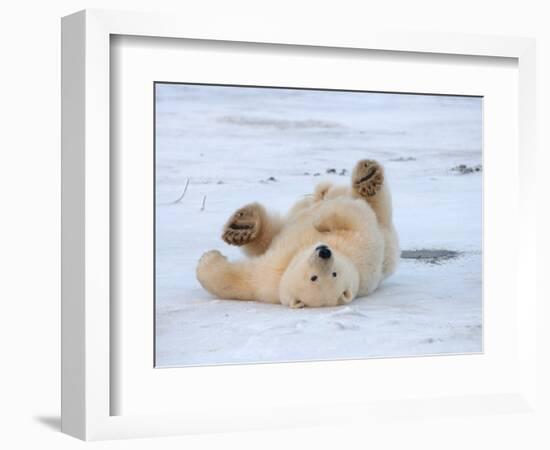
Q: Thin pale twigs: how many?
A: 2